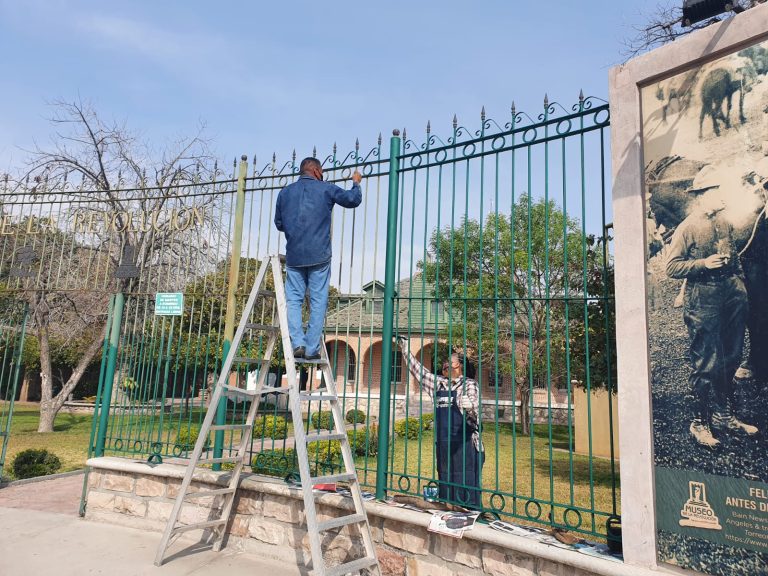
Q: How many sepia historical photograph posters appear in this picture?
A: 1